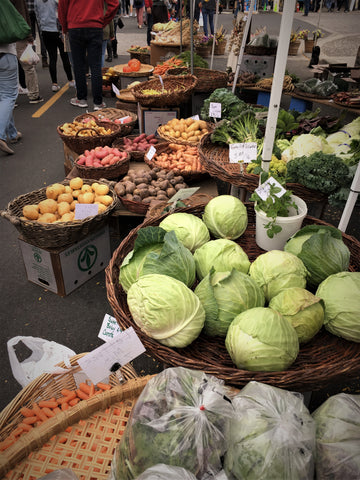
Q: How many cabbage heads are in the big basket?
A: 11